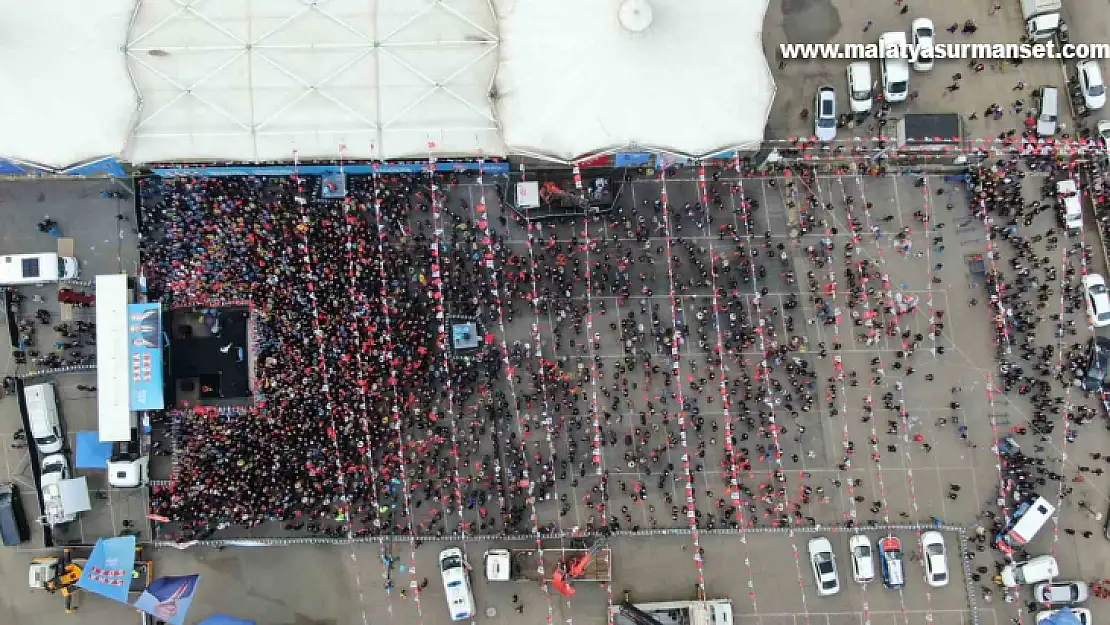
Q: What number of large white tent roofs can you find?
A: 3